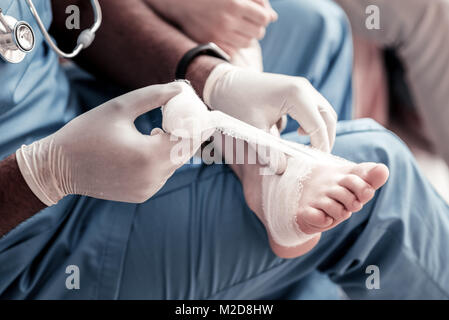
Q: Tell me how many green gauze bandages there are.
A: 0